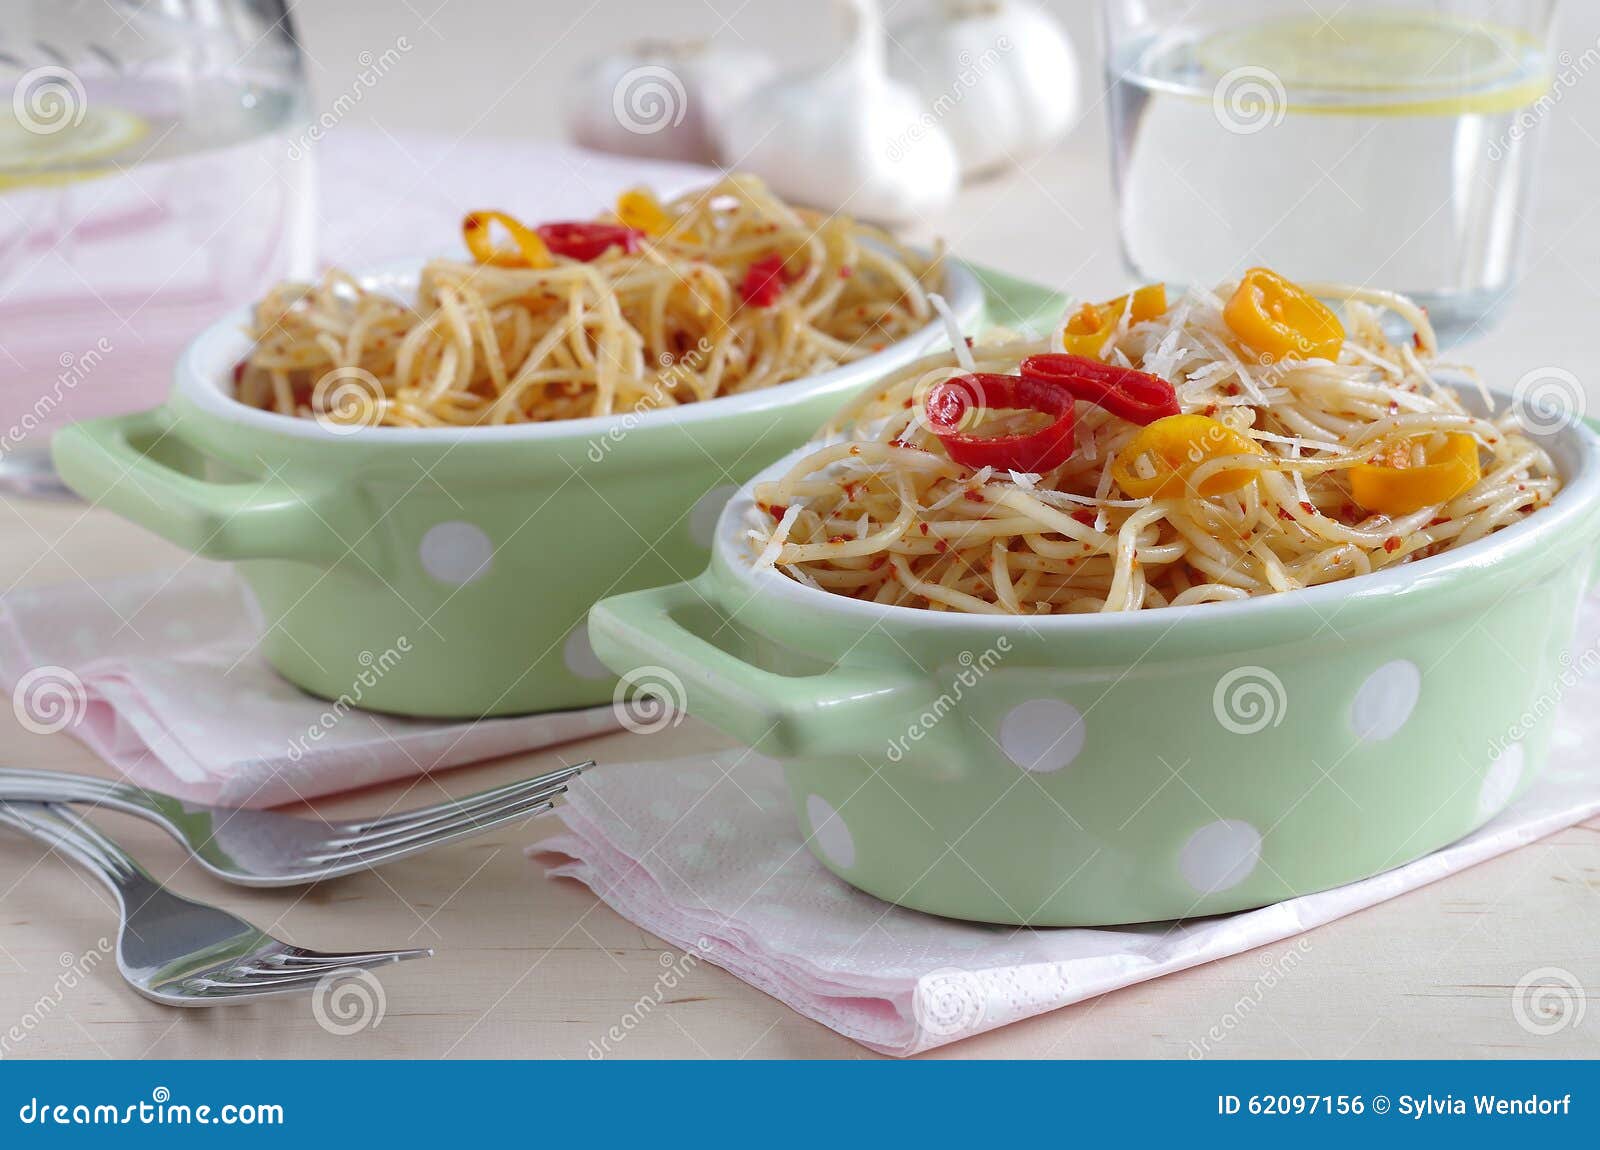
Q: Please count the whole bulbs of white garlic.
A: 3